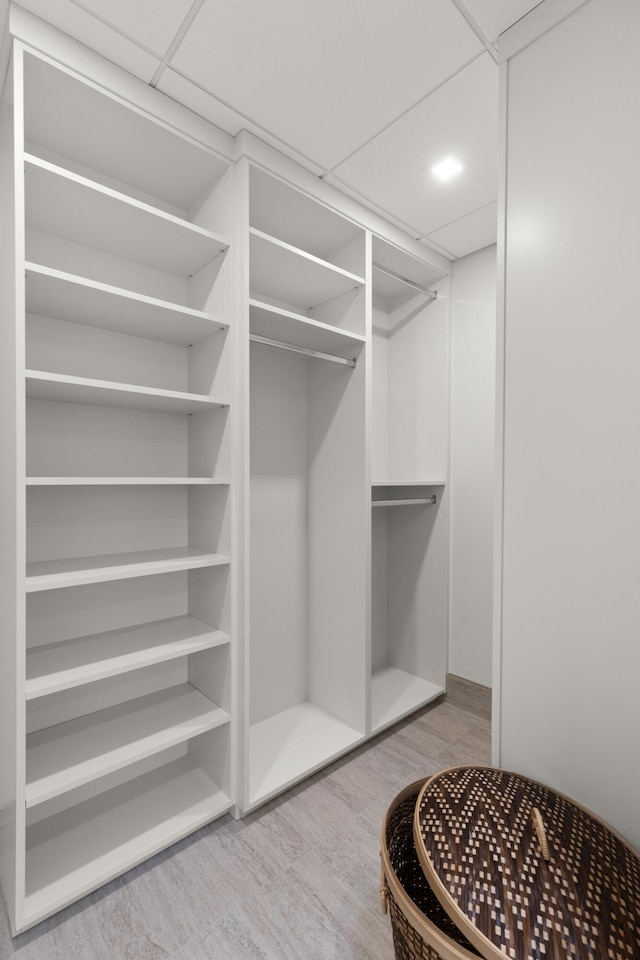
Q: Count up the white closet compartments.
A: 13